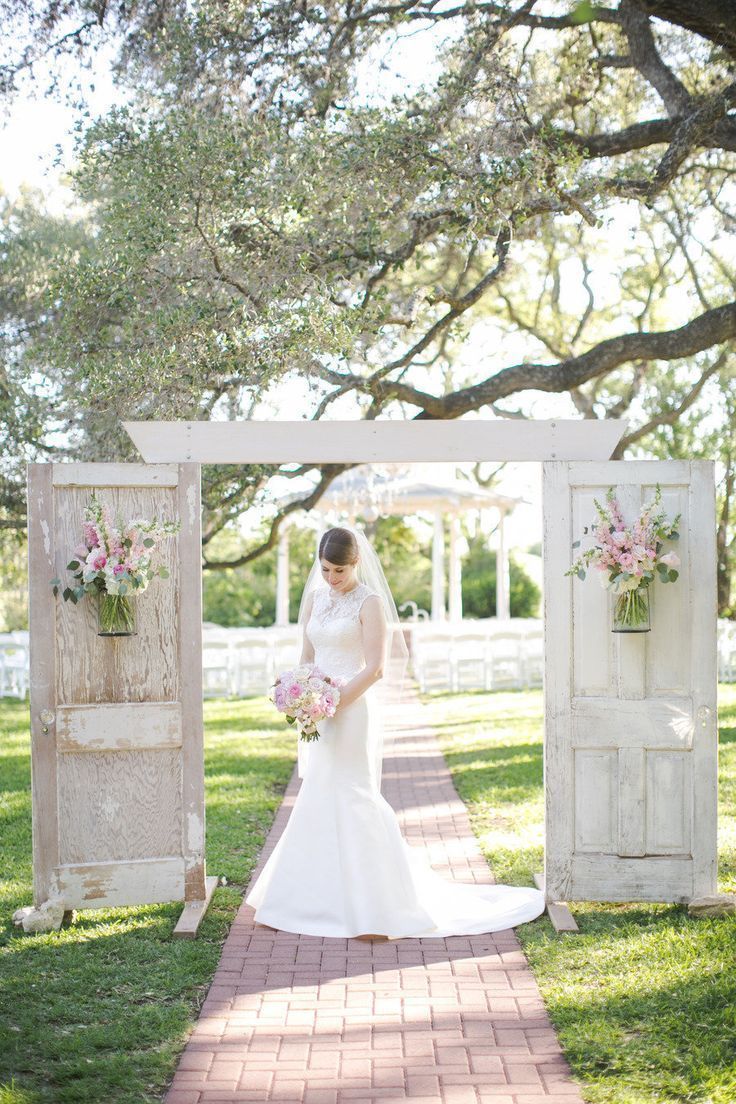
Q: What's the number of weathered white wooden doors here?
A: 2